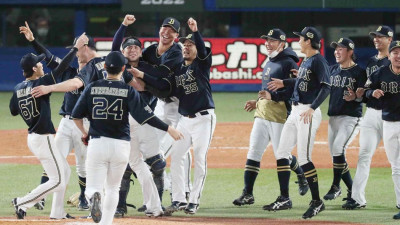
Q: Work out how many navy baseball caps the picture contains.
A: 10